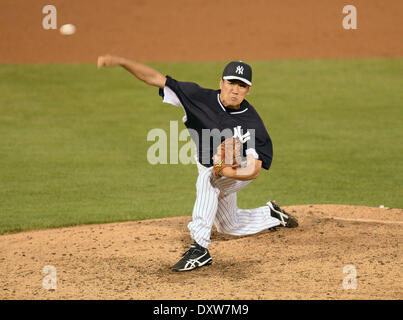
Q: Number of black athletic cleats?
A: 2